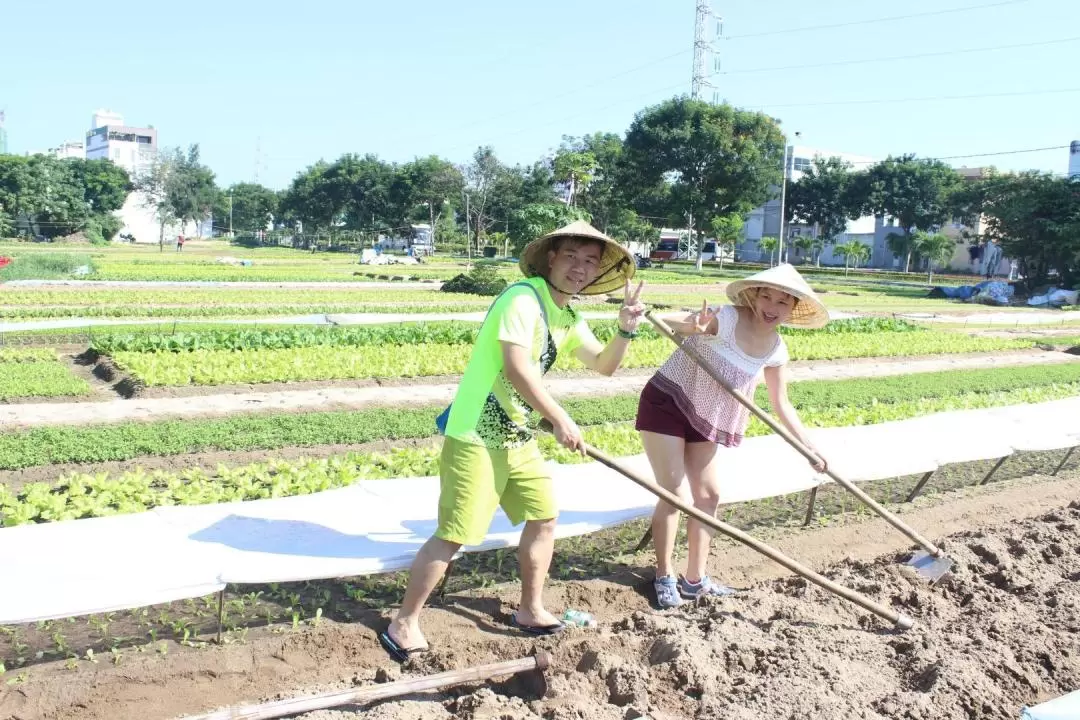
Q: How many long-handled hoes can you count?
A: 3